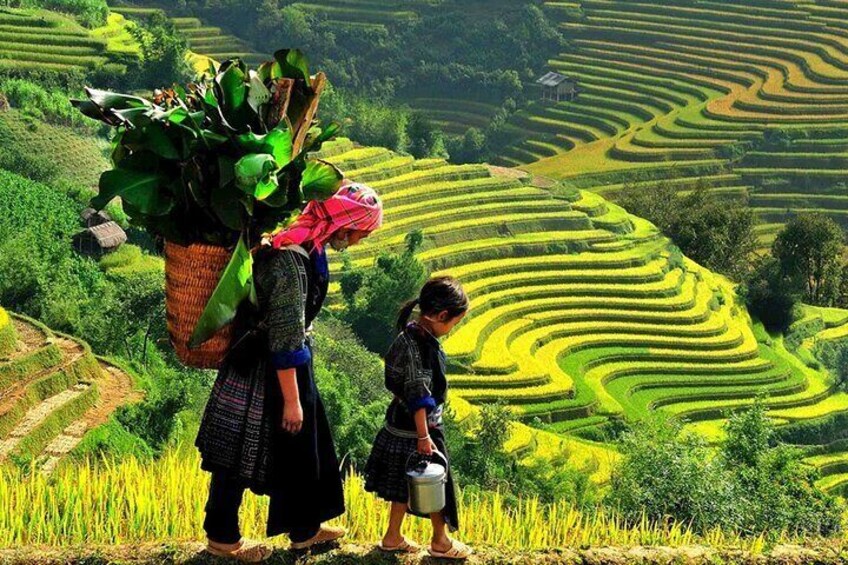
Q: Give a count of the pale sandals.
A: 4